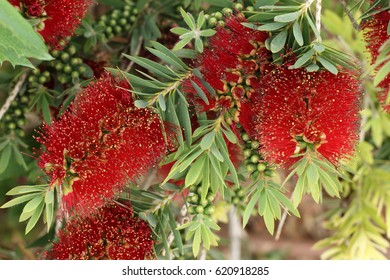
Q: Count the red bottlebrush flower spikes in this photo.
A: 6